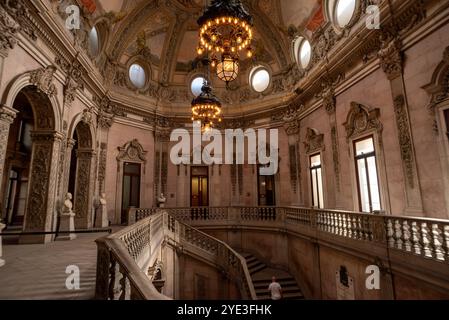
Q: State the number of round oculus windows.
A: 6